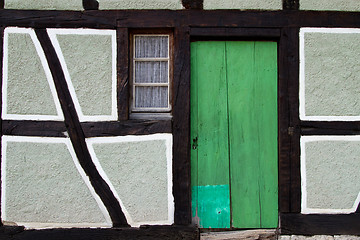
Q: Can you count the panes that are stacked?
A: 3